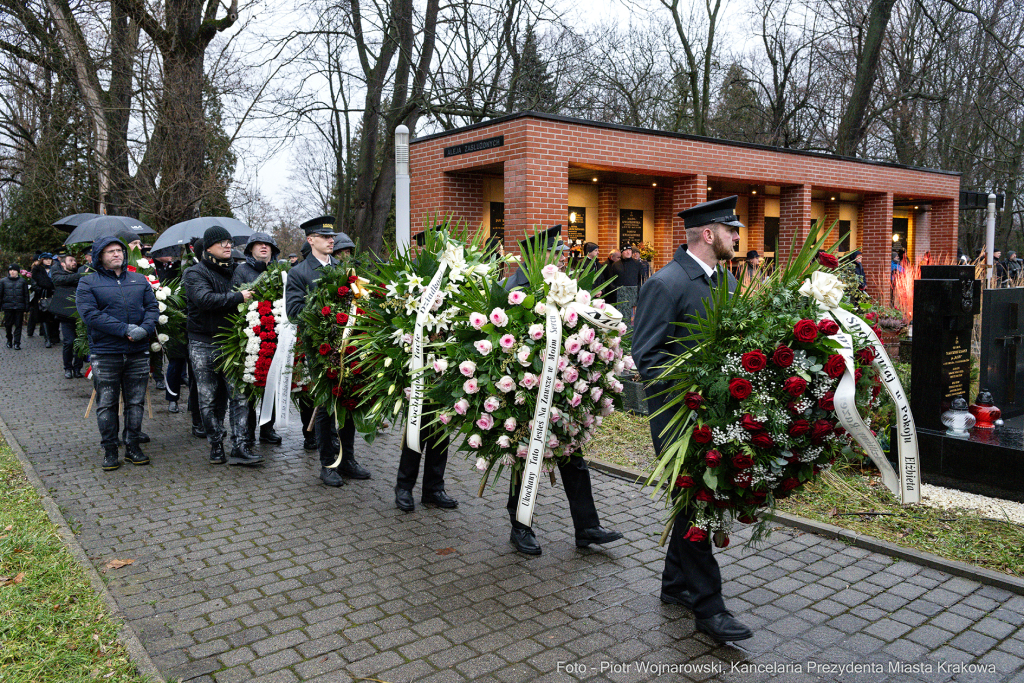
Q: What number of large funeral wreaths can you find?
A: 6